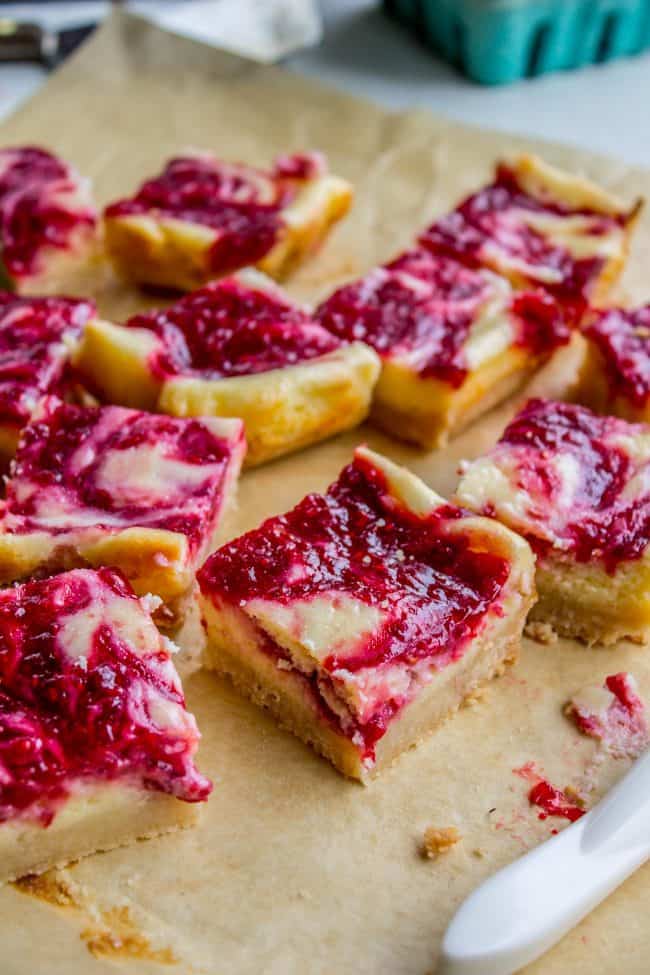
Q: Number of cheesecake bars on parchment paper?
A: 11